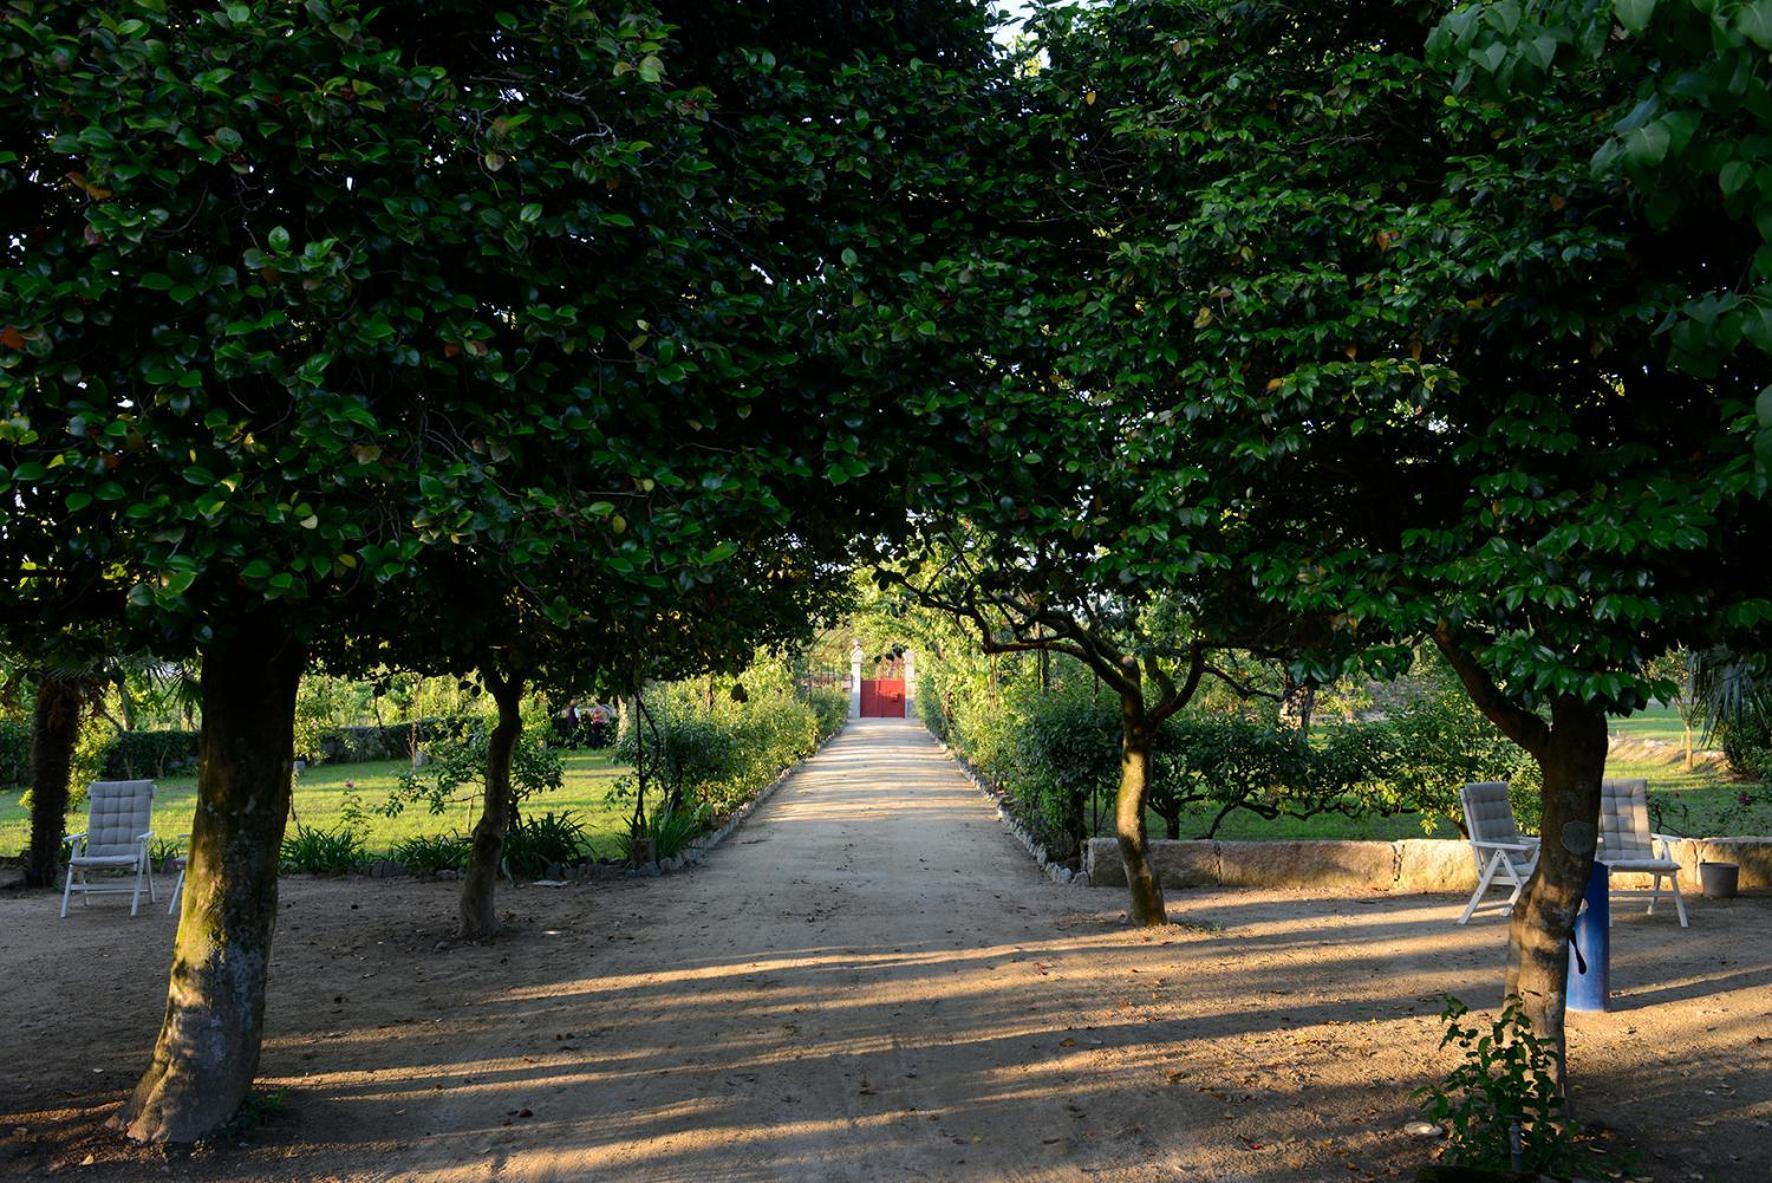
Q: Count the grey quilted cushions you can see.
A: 3